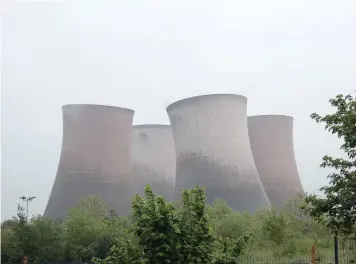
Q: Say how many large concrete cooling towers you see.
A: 4